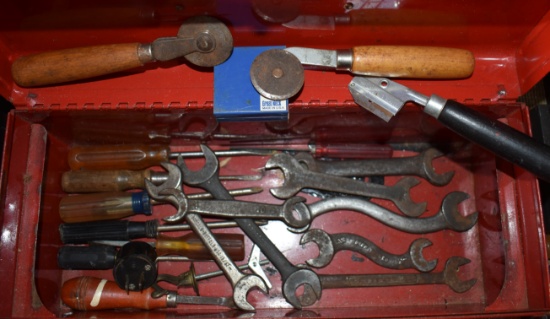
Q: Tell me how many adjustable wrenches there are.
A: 0